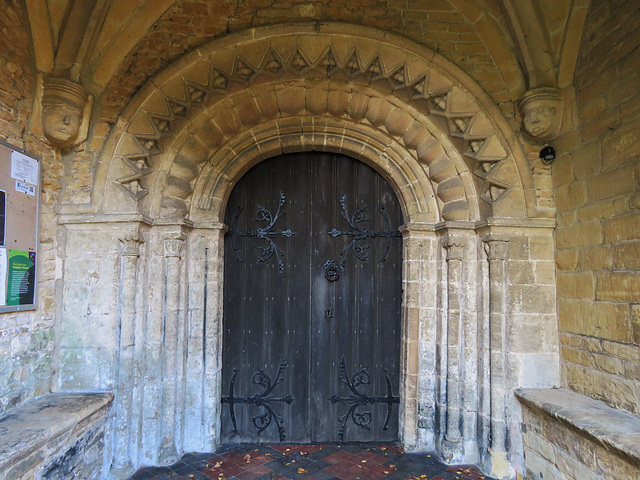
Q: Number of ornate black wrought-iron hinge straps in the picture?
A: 4